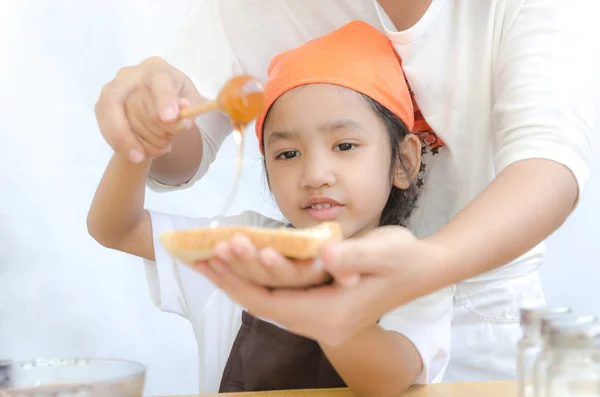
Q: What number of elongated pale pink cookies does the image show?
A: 0